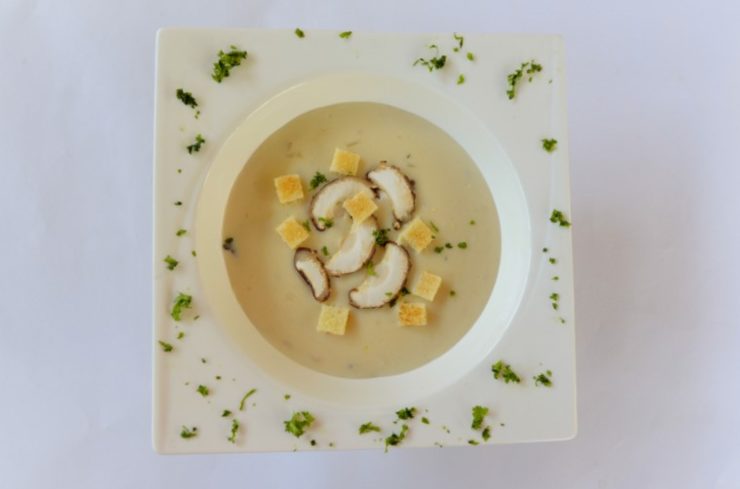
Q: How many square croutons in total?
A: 8